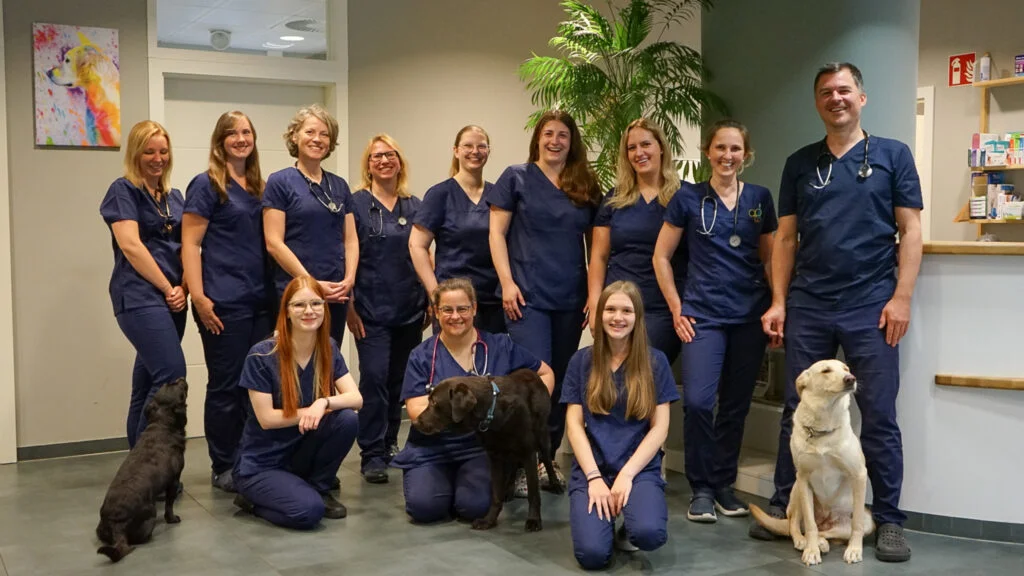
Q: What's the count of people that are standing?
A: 9